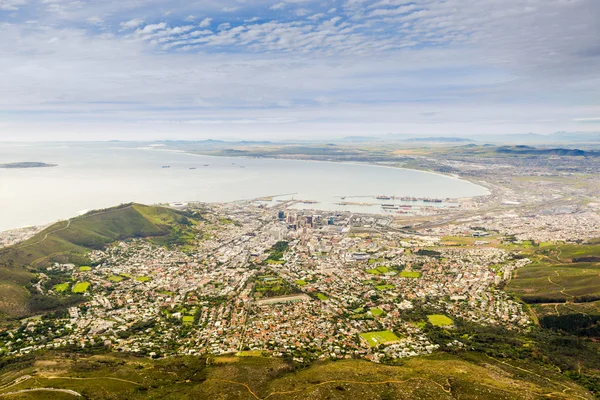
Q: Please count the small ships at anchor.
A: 5